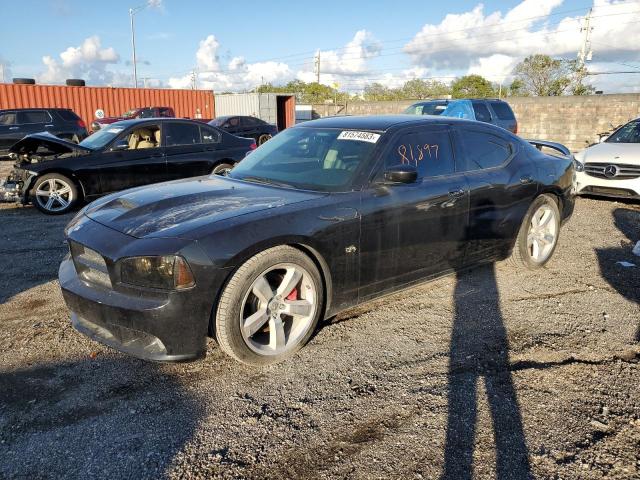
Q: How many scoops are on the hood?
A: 1